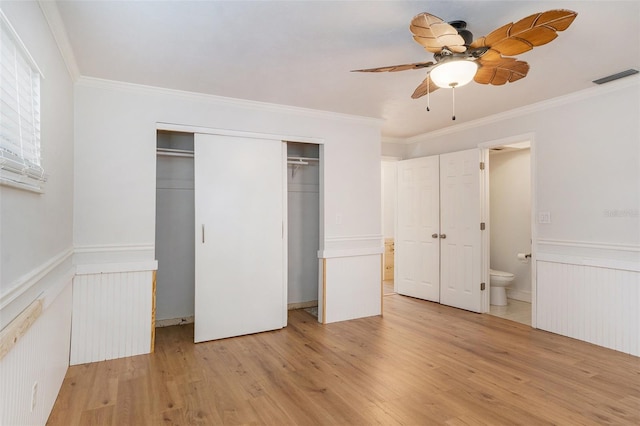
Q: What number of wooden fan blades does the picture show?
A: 5